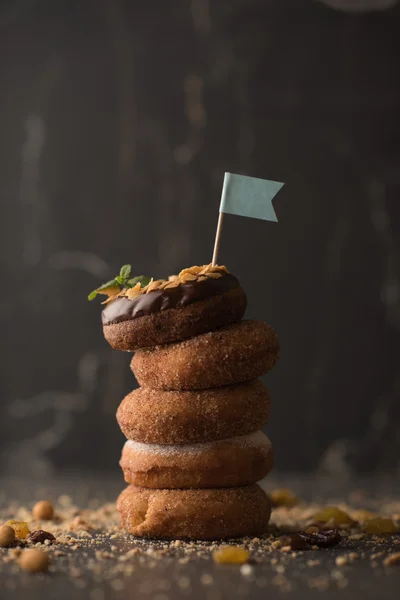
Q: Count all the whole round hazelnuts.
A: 3